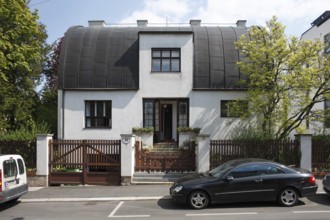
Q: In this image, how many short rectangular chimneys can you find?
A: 4